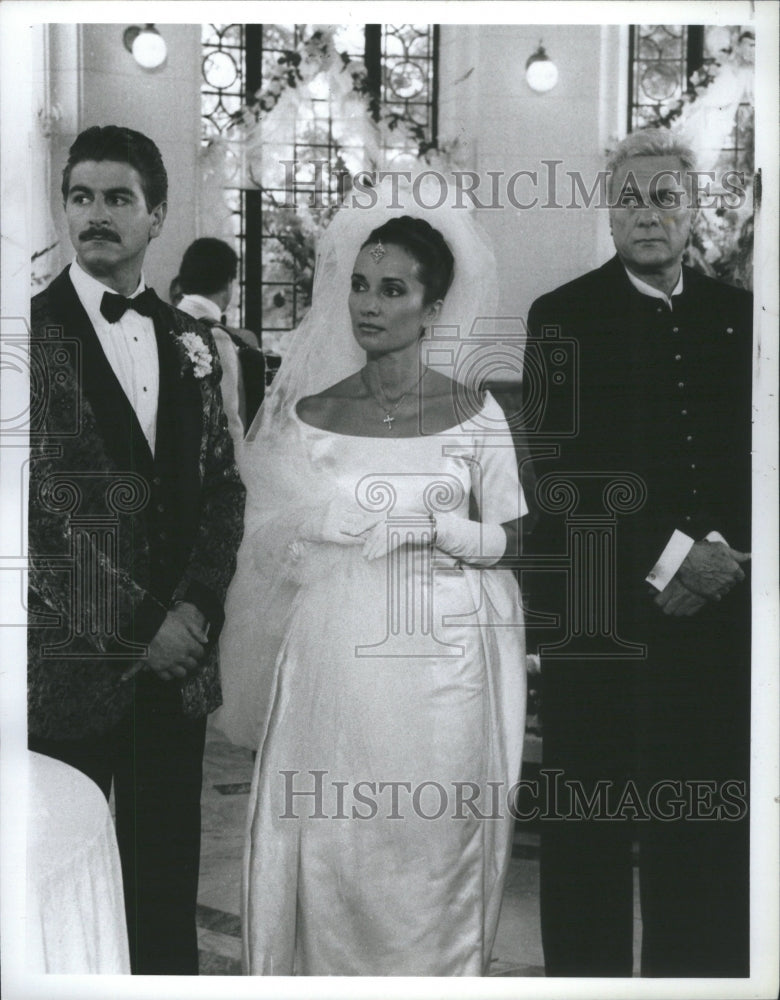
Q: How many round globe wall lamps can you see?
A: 2